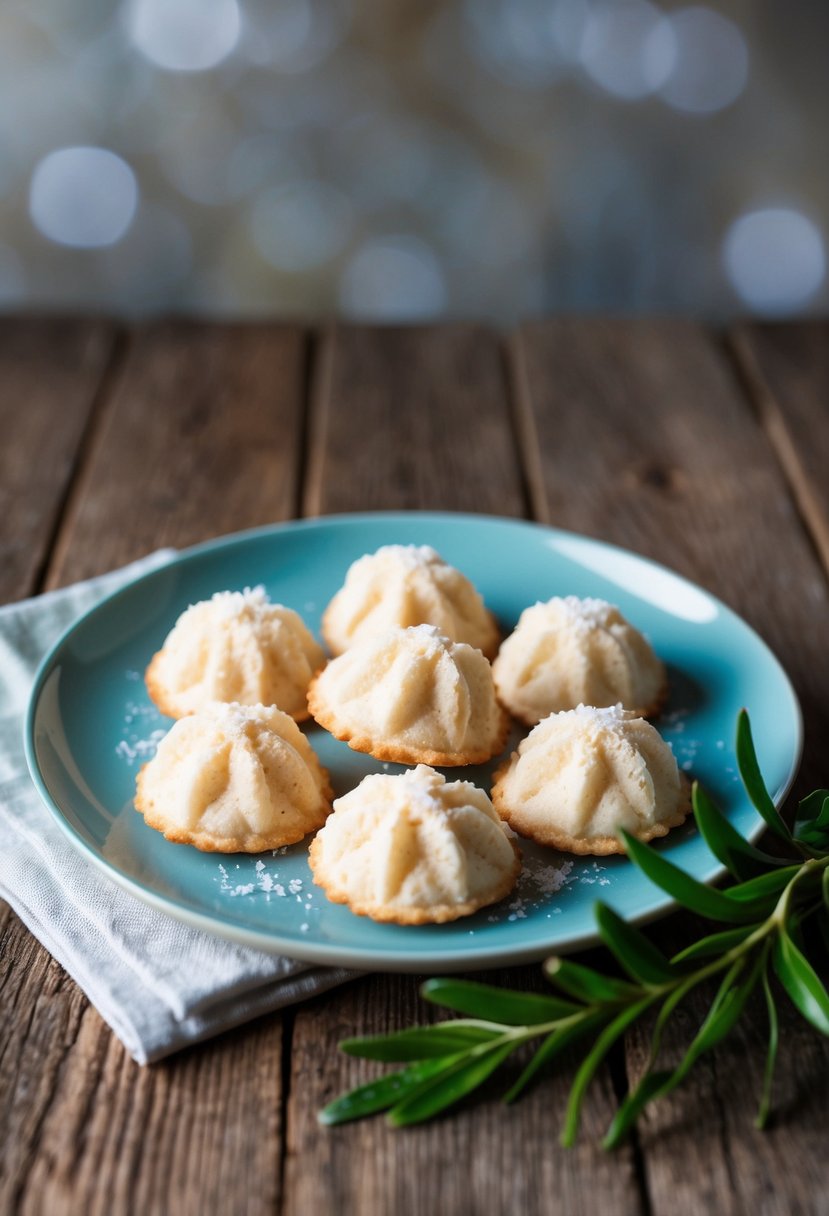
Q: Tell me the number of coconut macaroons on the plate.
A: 7